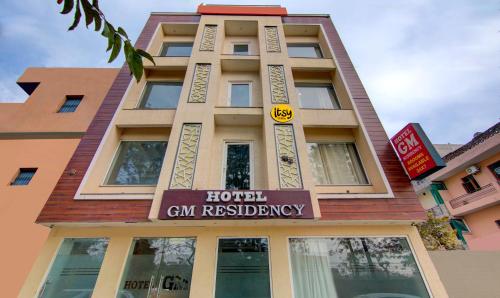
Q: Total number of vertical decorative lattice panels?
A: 6